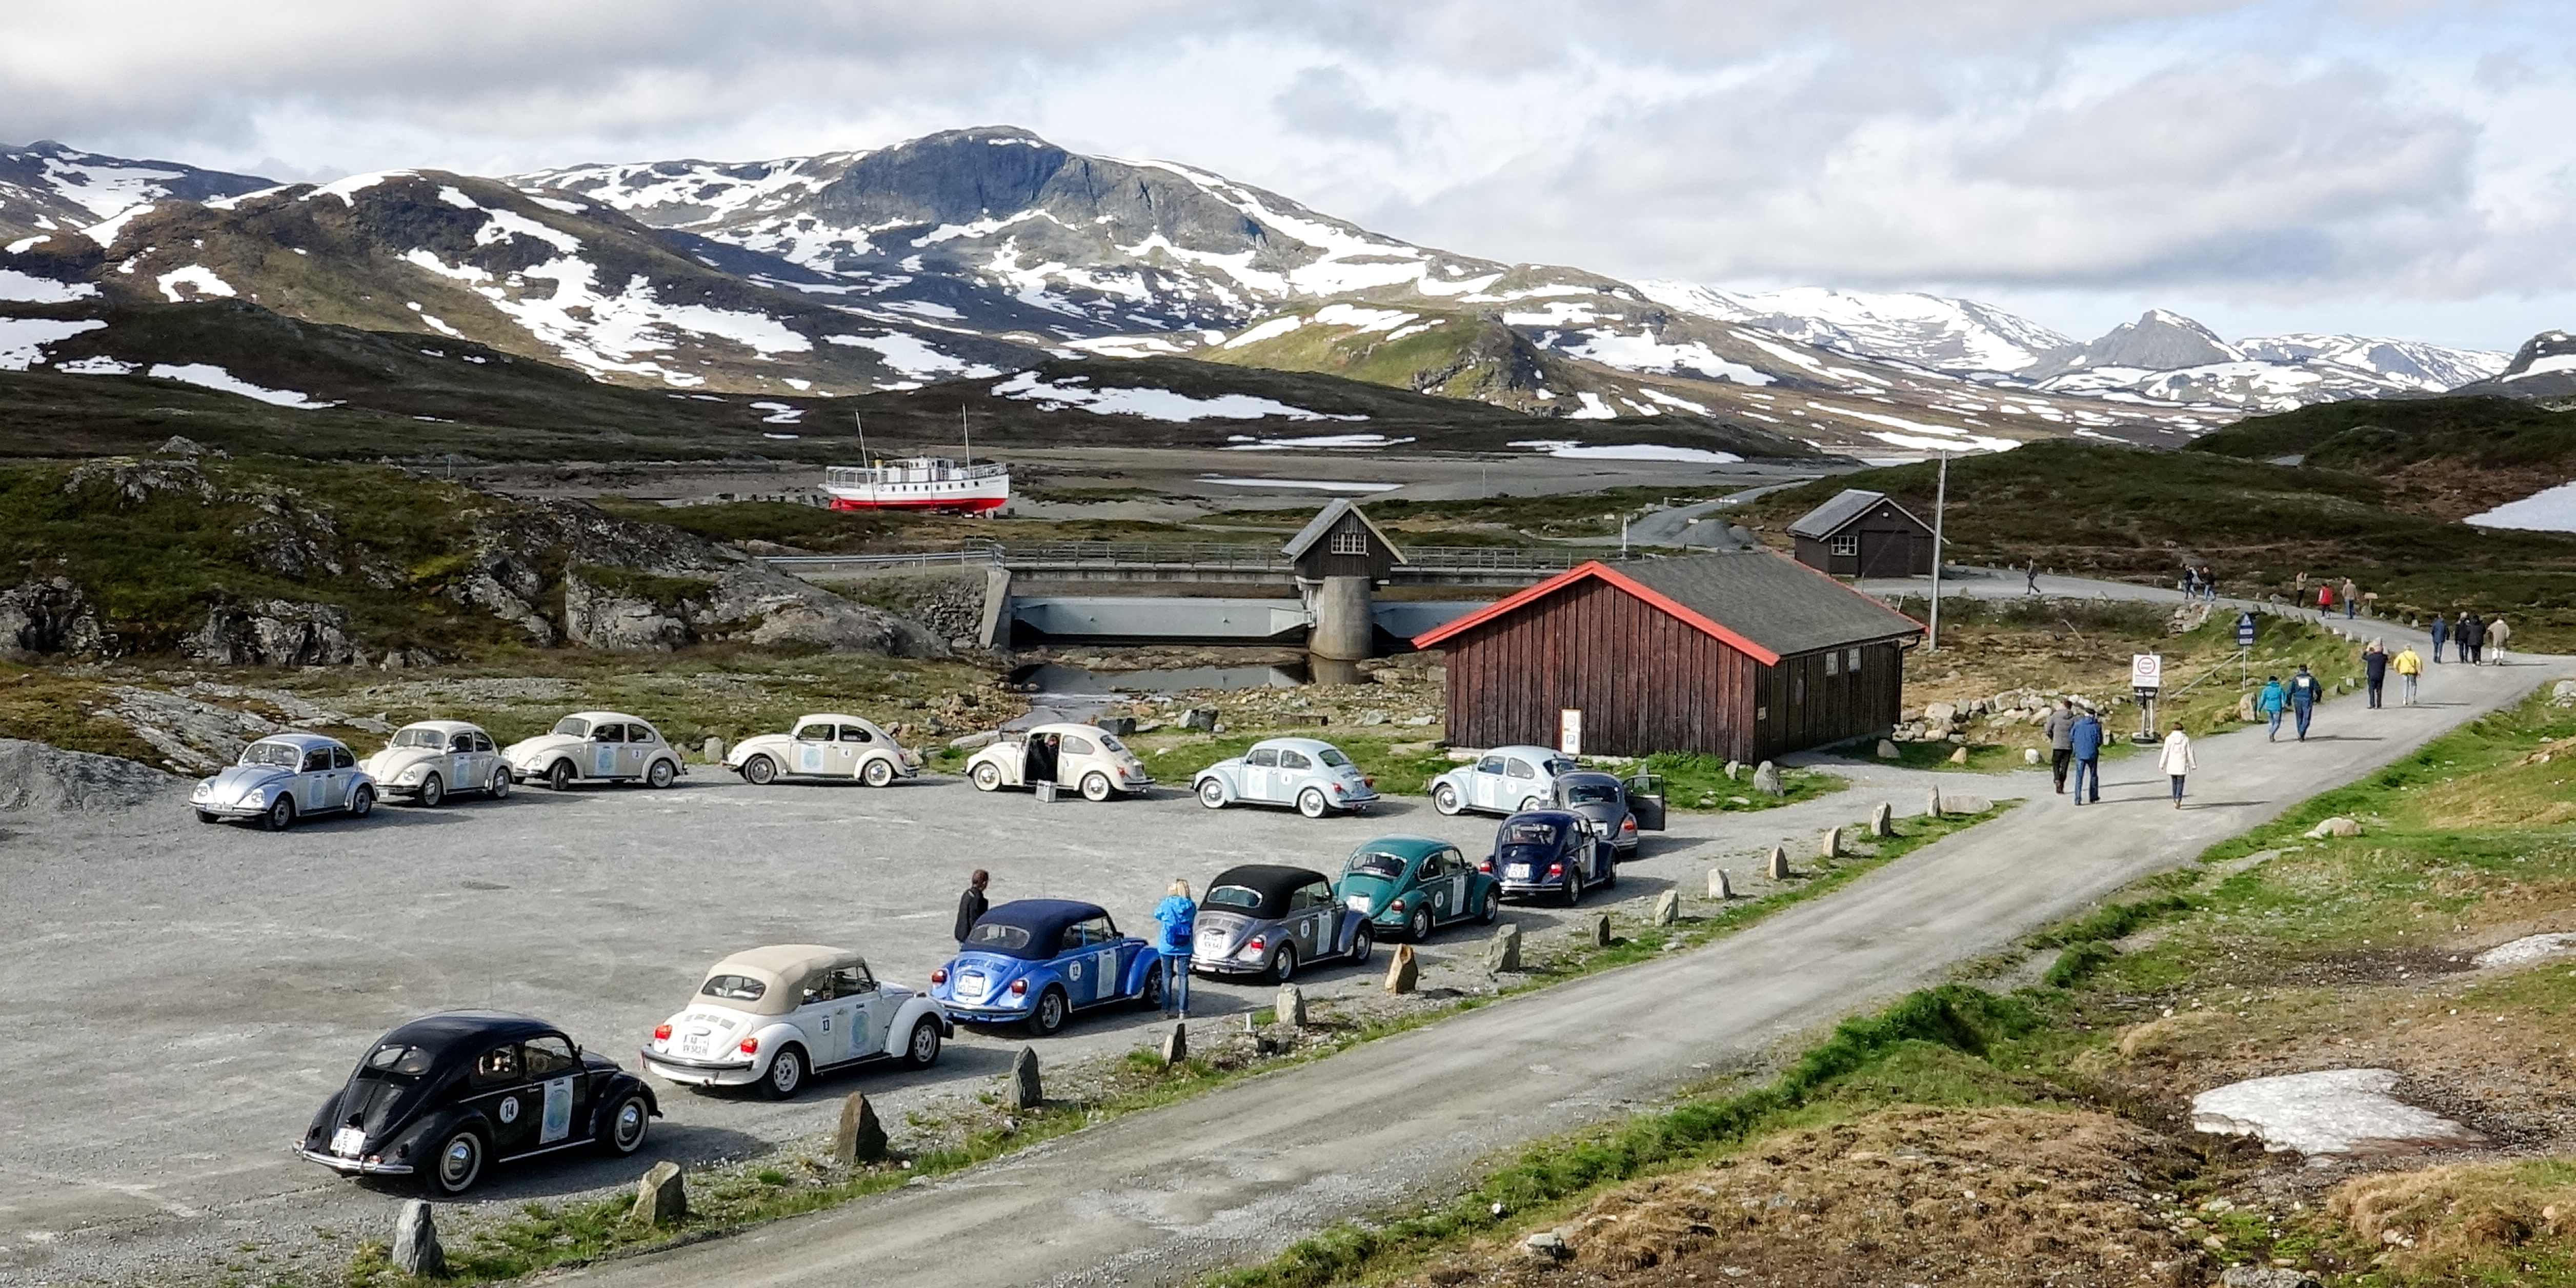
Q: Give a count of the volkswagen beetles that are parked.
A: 14